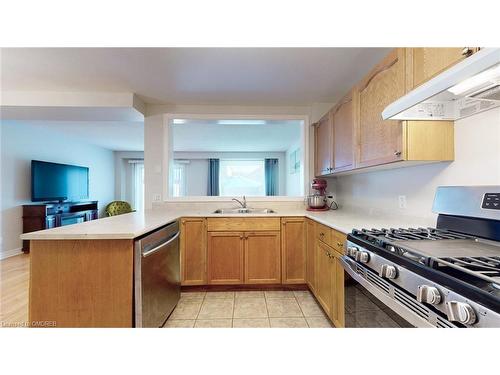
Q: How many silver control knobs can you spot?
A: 5